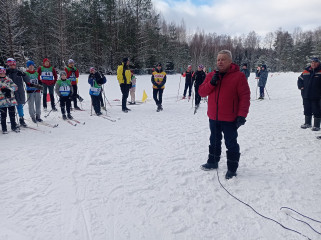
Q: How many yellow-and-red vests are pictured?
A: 1